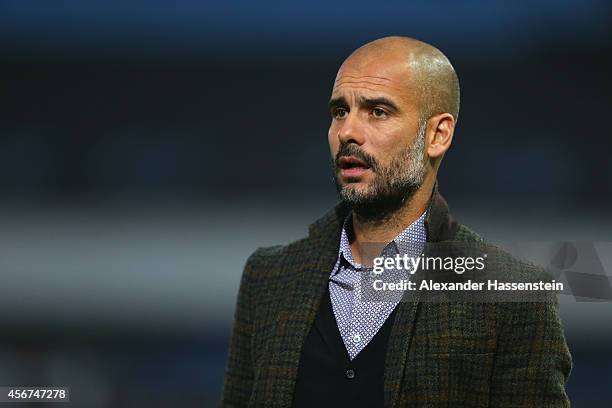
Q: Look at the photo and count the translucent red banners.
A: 0